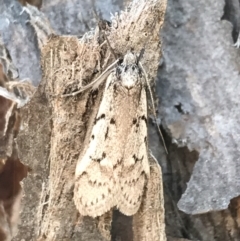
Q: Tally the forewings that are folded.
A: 2